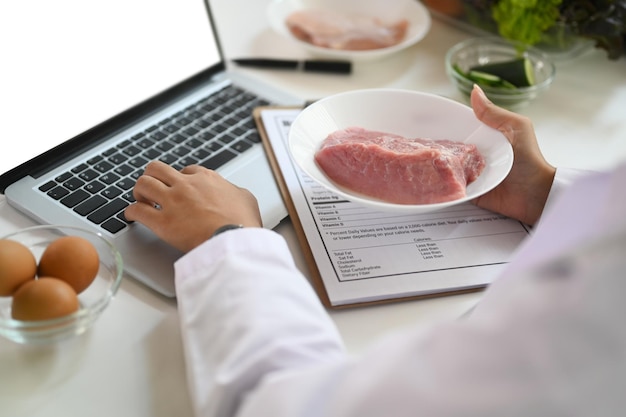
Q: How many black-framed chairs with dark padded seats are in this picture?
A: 0